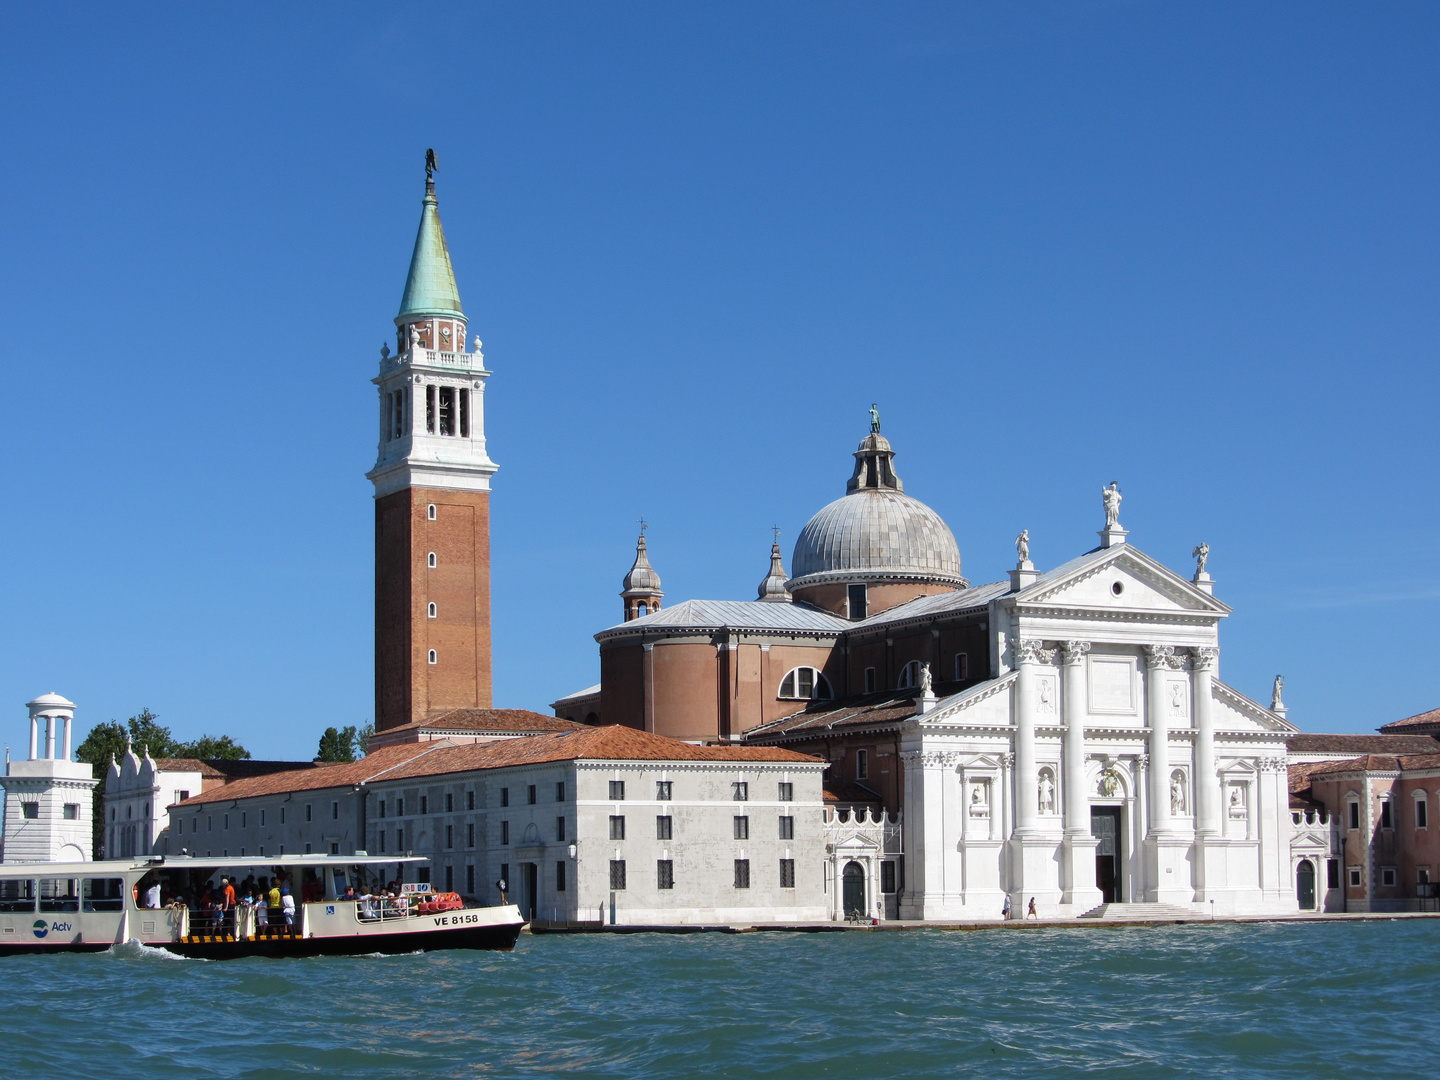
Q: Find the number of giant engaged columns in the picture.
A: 4